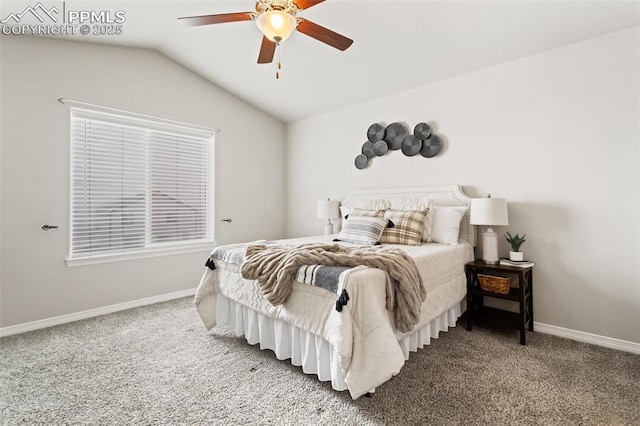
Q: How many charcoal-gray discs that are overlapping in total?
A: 8